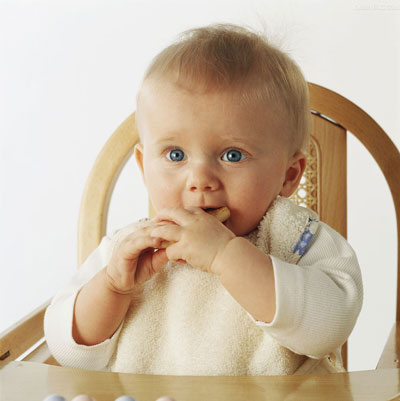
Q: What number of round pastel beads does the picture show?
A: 4